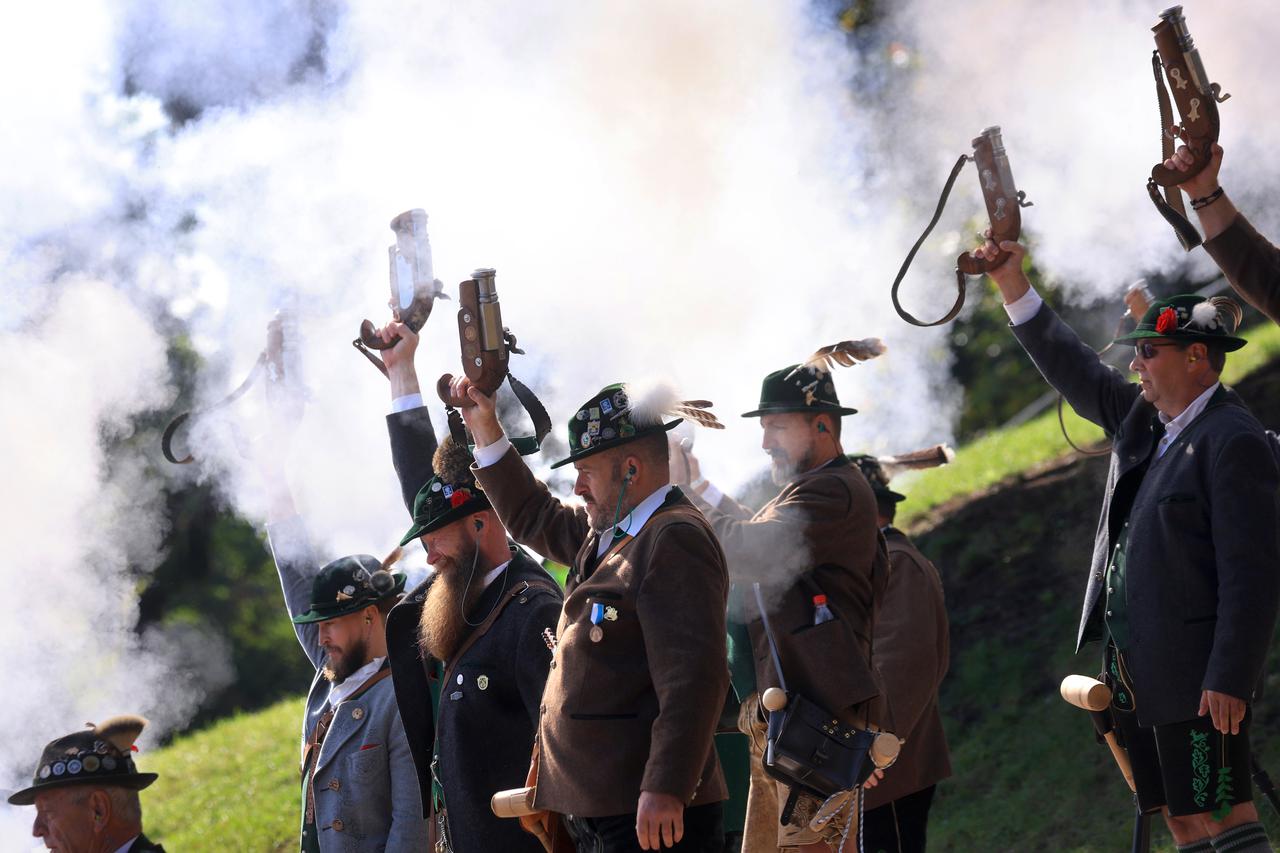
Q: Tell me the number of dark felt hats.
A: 7